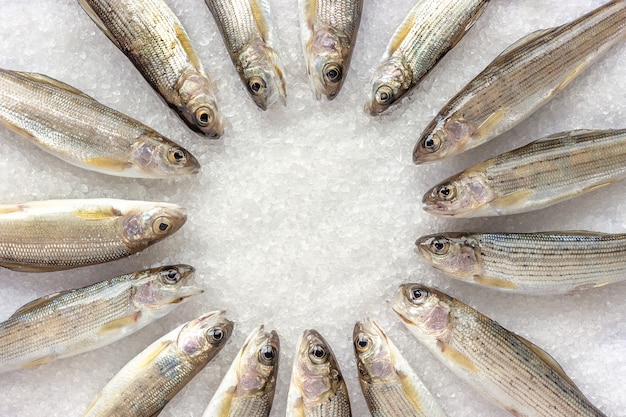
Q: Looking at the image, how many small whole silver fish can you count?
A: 15